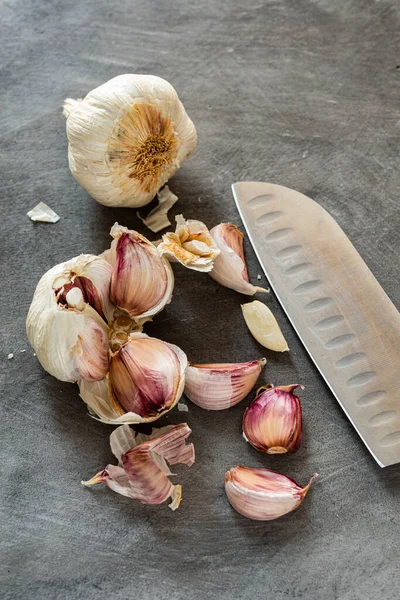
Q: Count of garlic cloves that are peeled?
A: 1